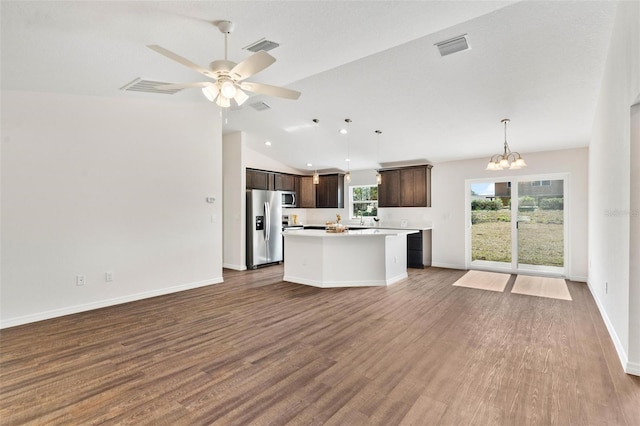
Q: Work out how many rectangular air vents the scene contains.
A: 4